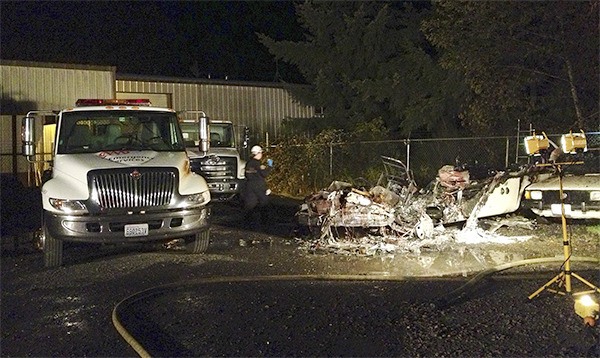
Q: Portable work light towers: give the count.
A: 1